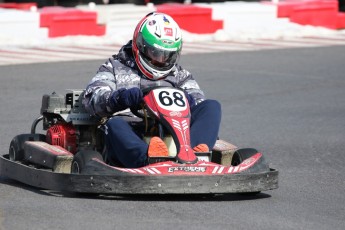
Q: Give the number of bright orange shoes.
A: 2